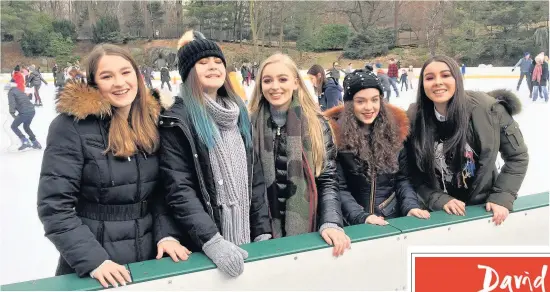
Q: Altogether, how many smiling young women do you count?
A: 5